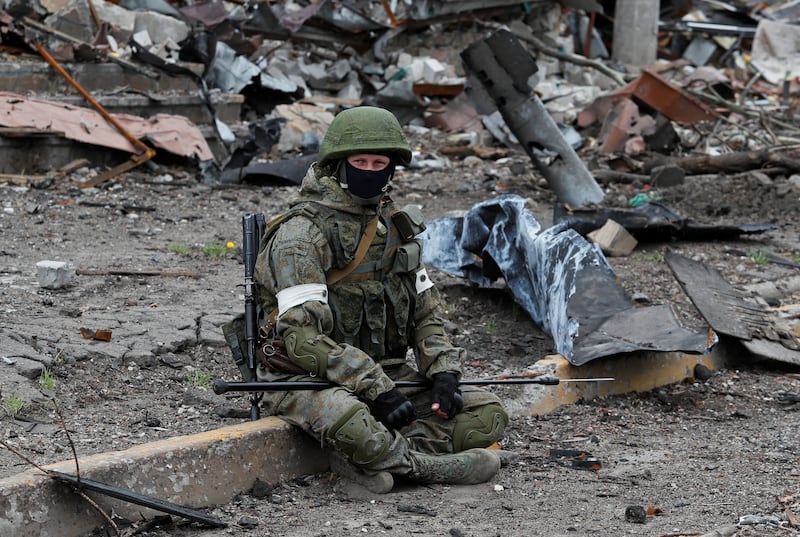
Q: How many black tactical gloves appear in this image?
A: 2